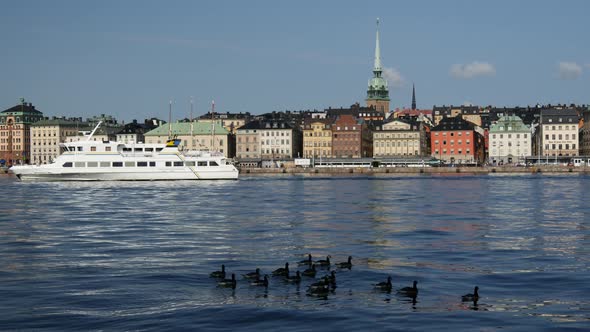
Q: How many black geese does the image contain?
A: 15